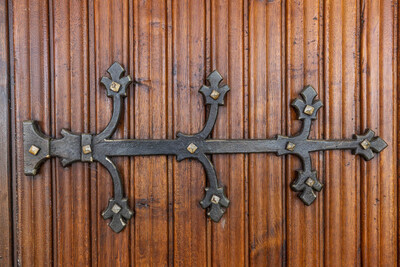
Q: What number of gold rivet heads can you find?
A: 11